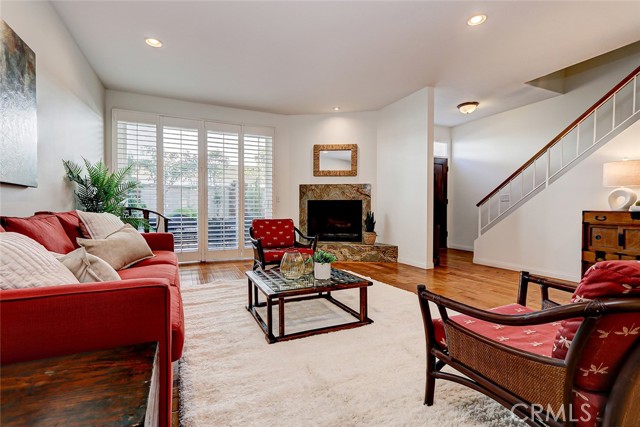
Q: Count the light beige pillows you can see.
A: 4